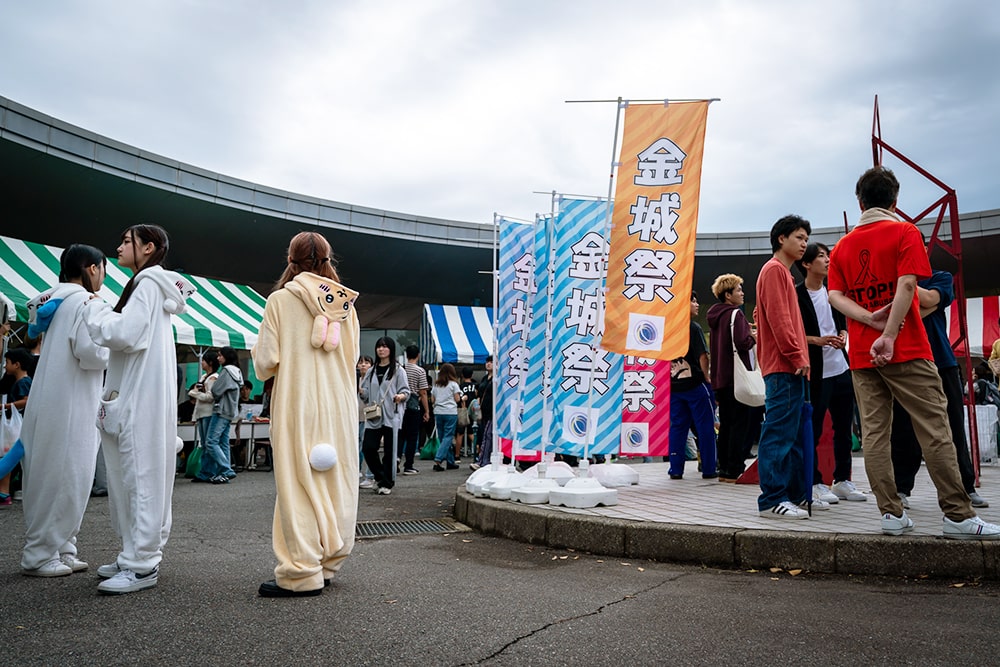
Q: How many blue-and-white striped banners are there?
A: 3